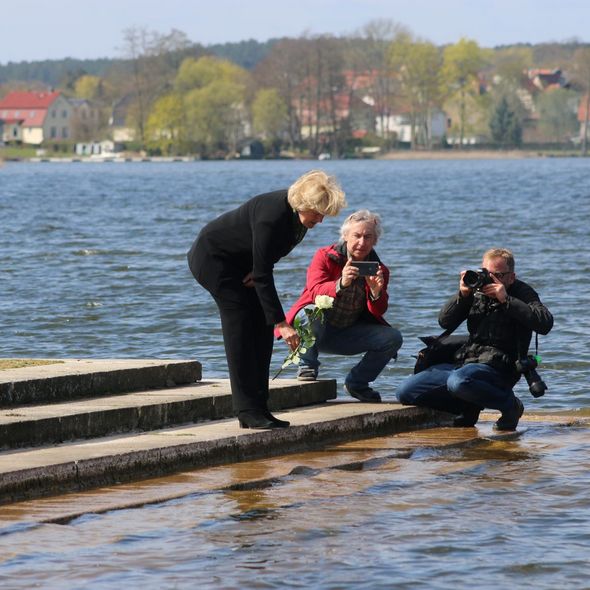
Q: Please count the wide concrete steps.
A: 3